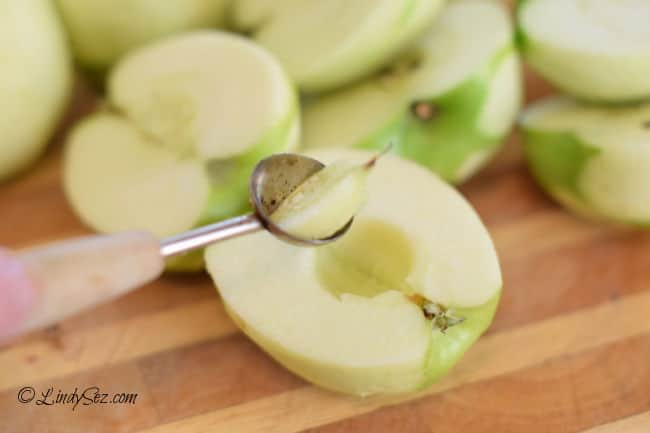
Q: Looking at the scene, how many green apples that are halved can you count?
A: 6